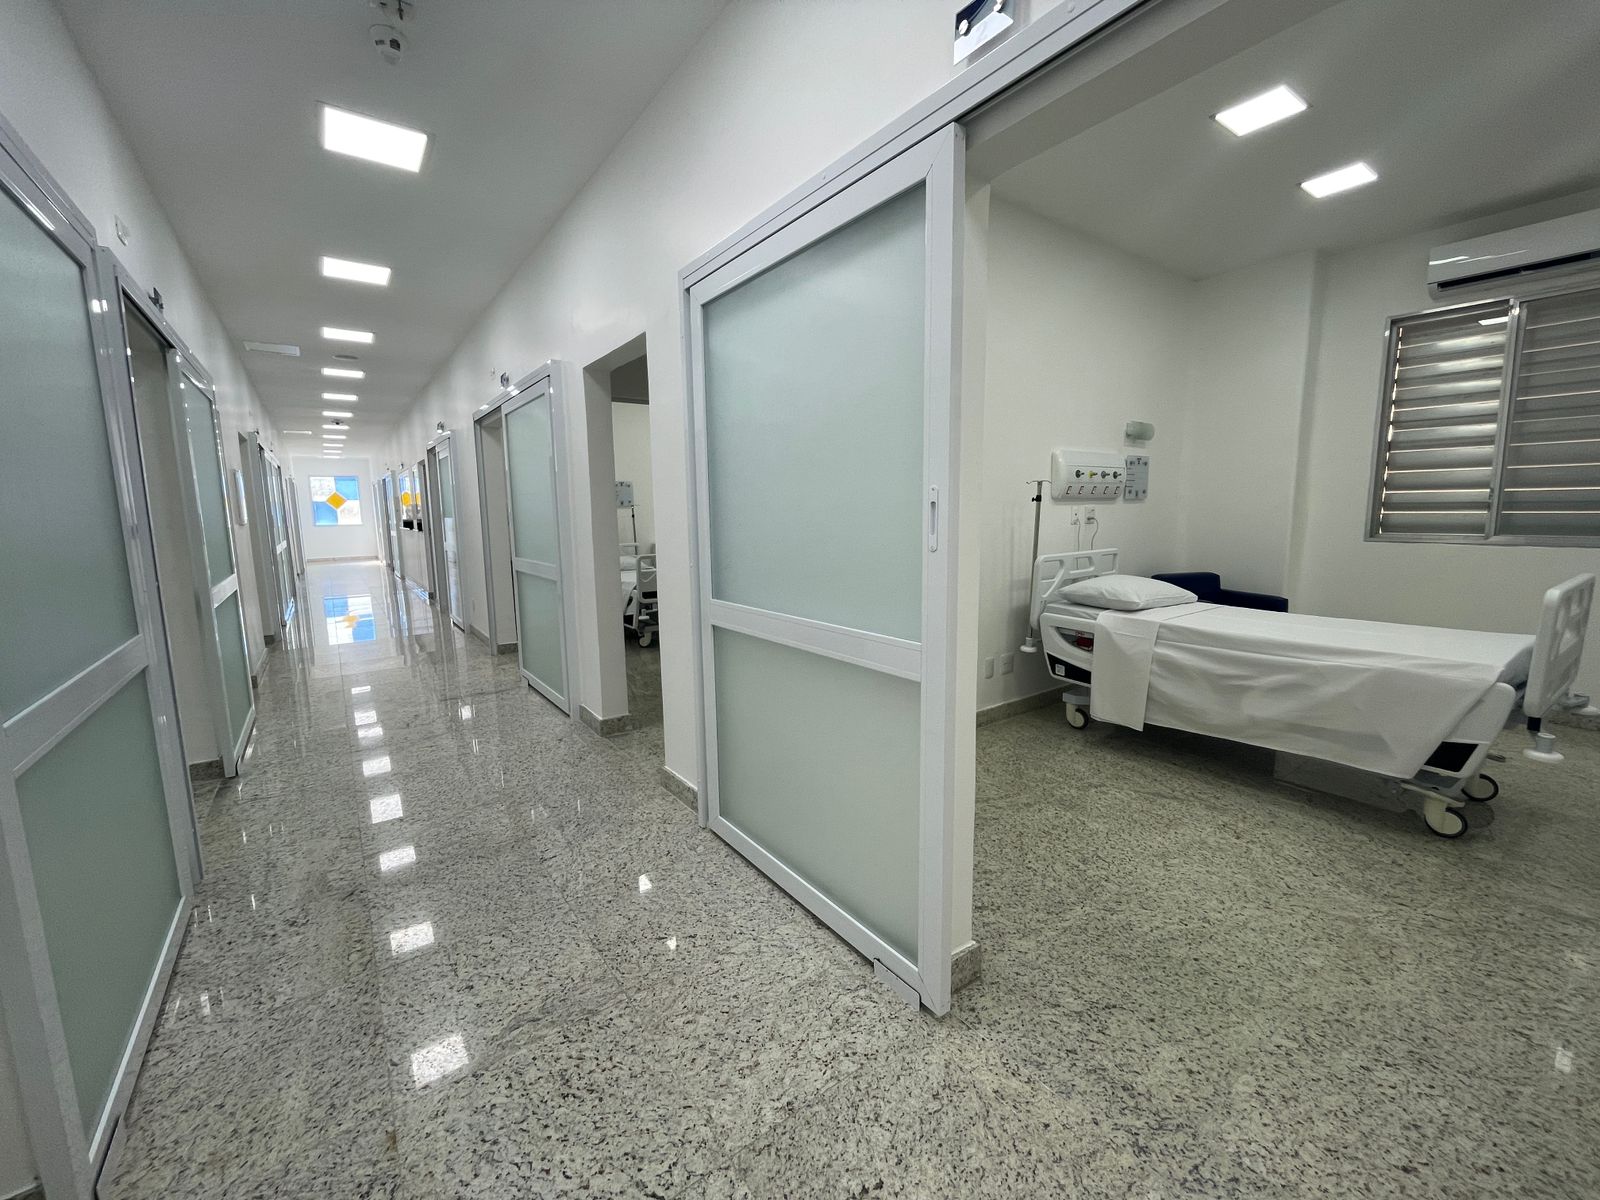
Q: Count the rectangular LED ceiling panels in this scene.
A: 13